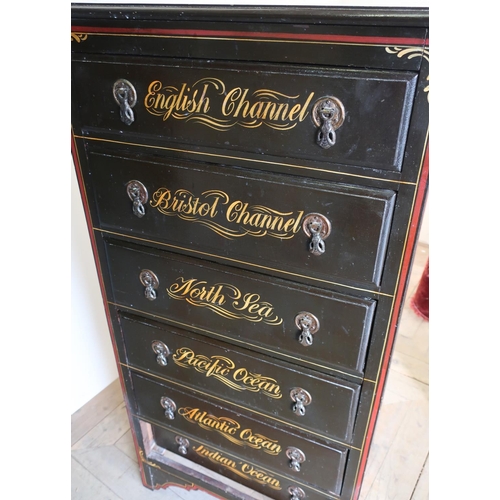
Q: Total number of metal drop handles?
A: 12